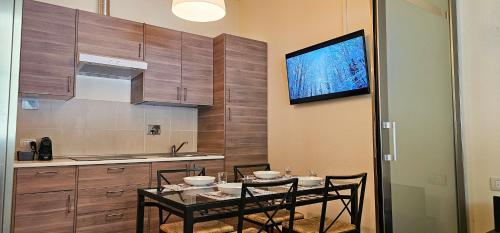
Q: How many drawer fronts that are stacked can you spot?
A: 3